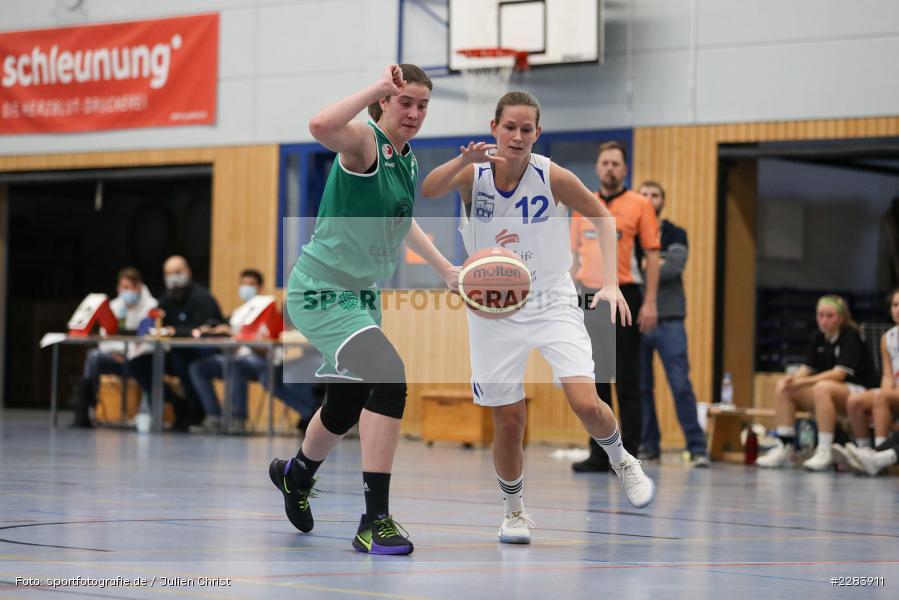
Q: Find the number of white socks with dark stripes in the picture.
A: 2